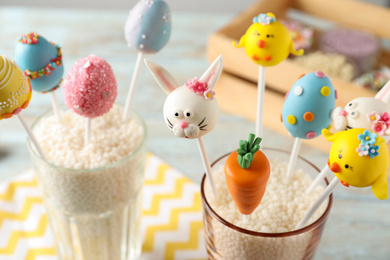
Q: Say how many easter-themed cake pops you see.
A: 10